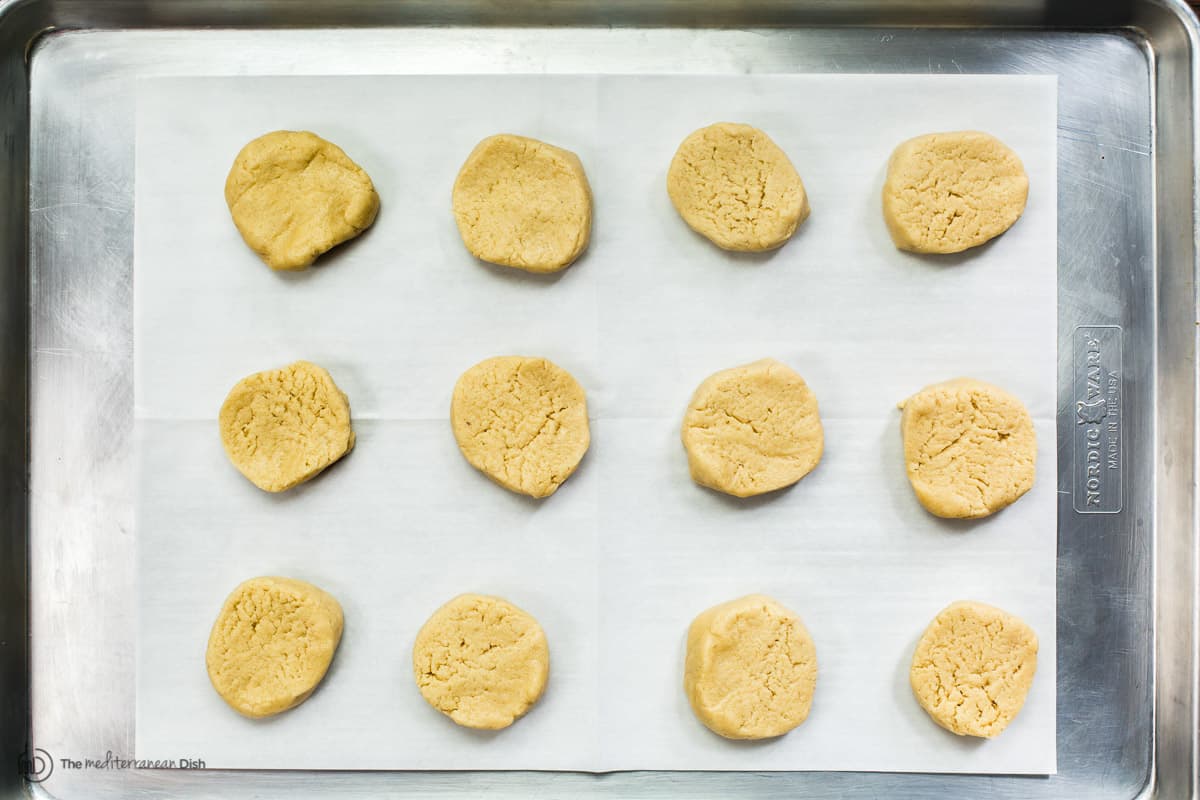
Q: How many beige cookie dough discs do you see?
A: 12